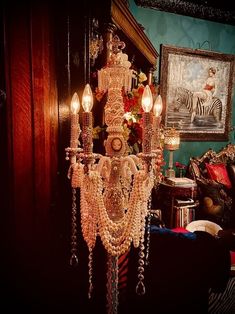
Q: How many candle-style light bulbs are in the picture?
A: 4